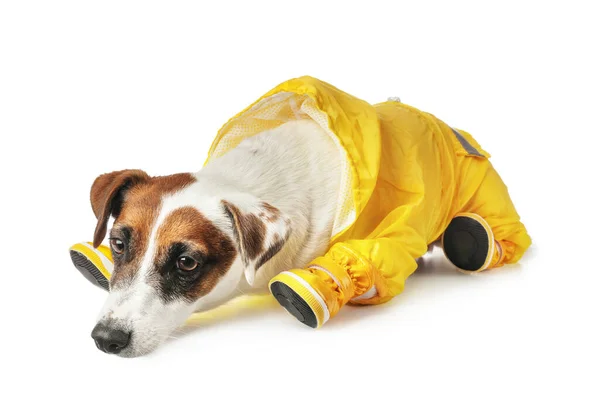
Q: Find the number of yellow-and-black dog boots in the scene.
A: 3